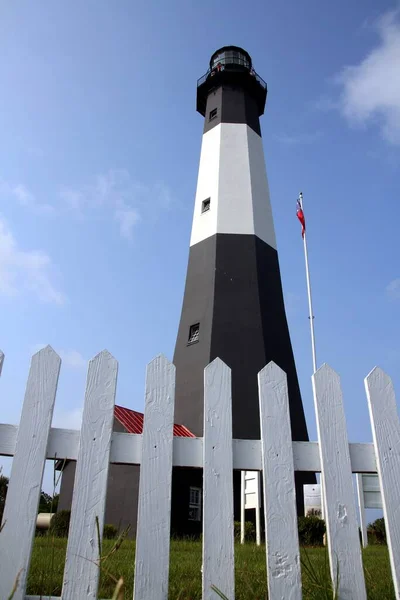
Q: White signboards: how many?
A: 2